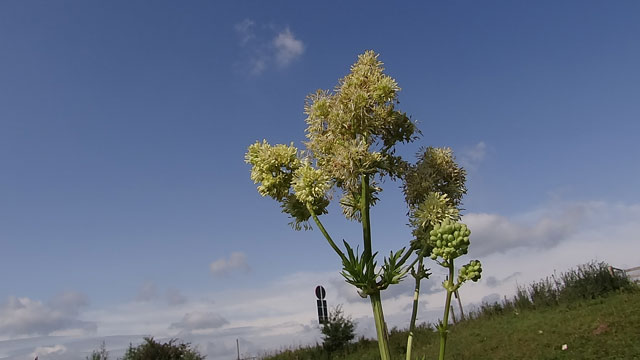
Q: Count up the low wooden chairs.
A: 0